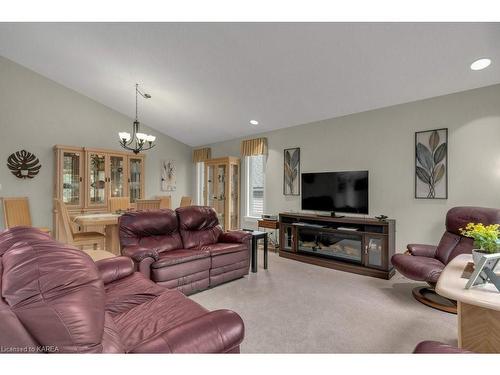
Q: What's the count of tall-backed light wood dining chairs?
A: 6